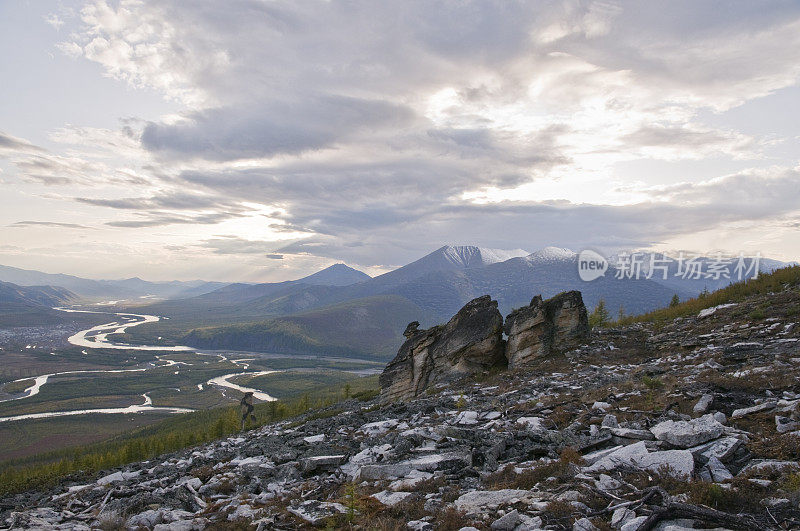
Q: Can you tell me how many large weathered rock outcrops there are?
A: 2